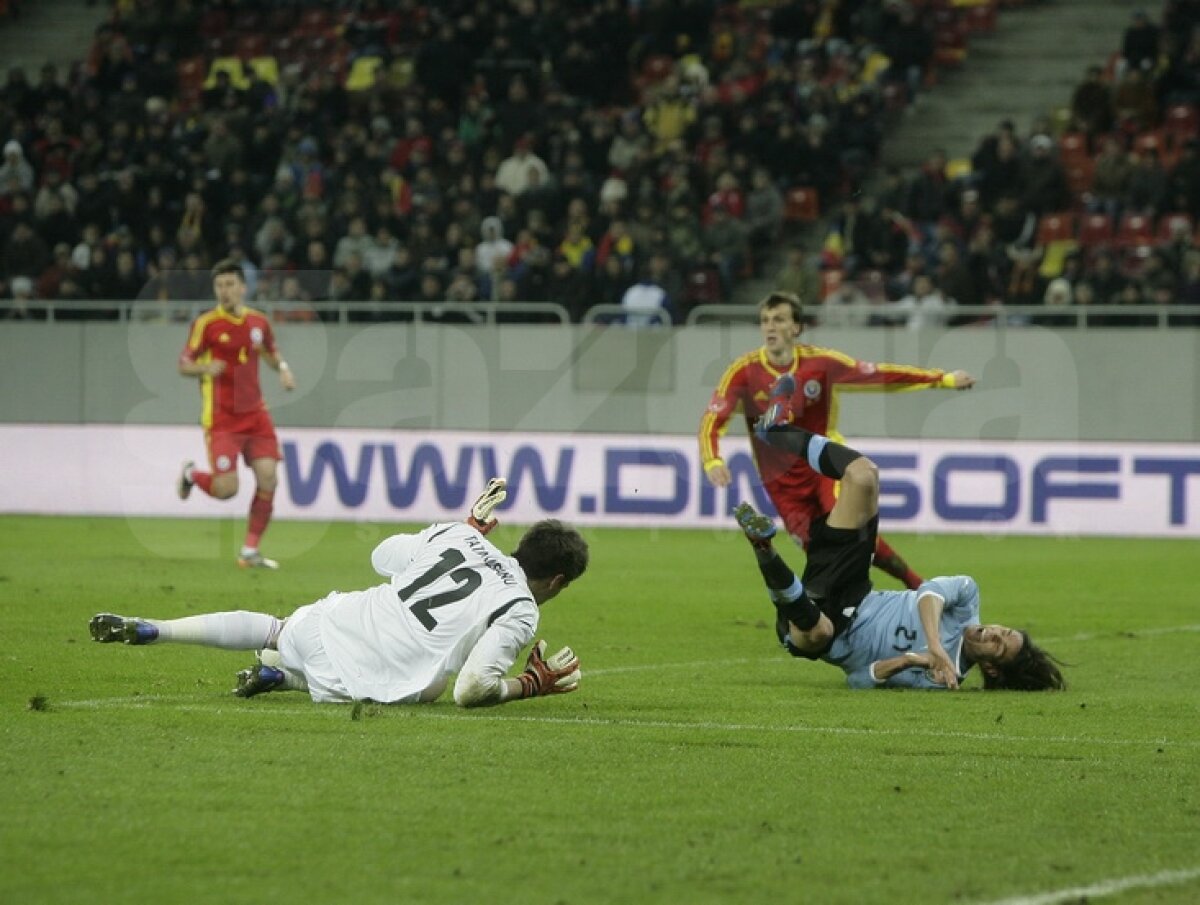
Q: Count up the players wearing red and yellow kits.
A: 2